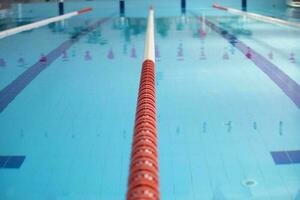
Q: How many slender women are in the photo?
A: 0